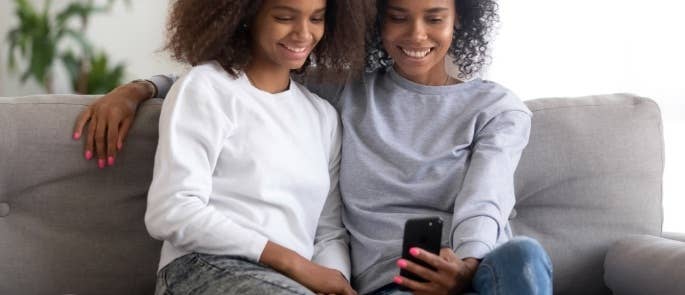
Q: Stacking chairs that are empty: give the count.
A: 0